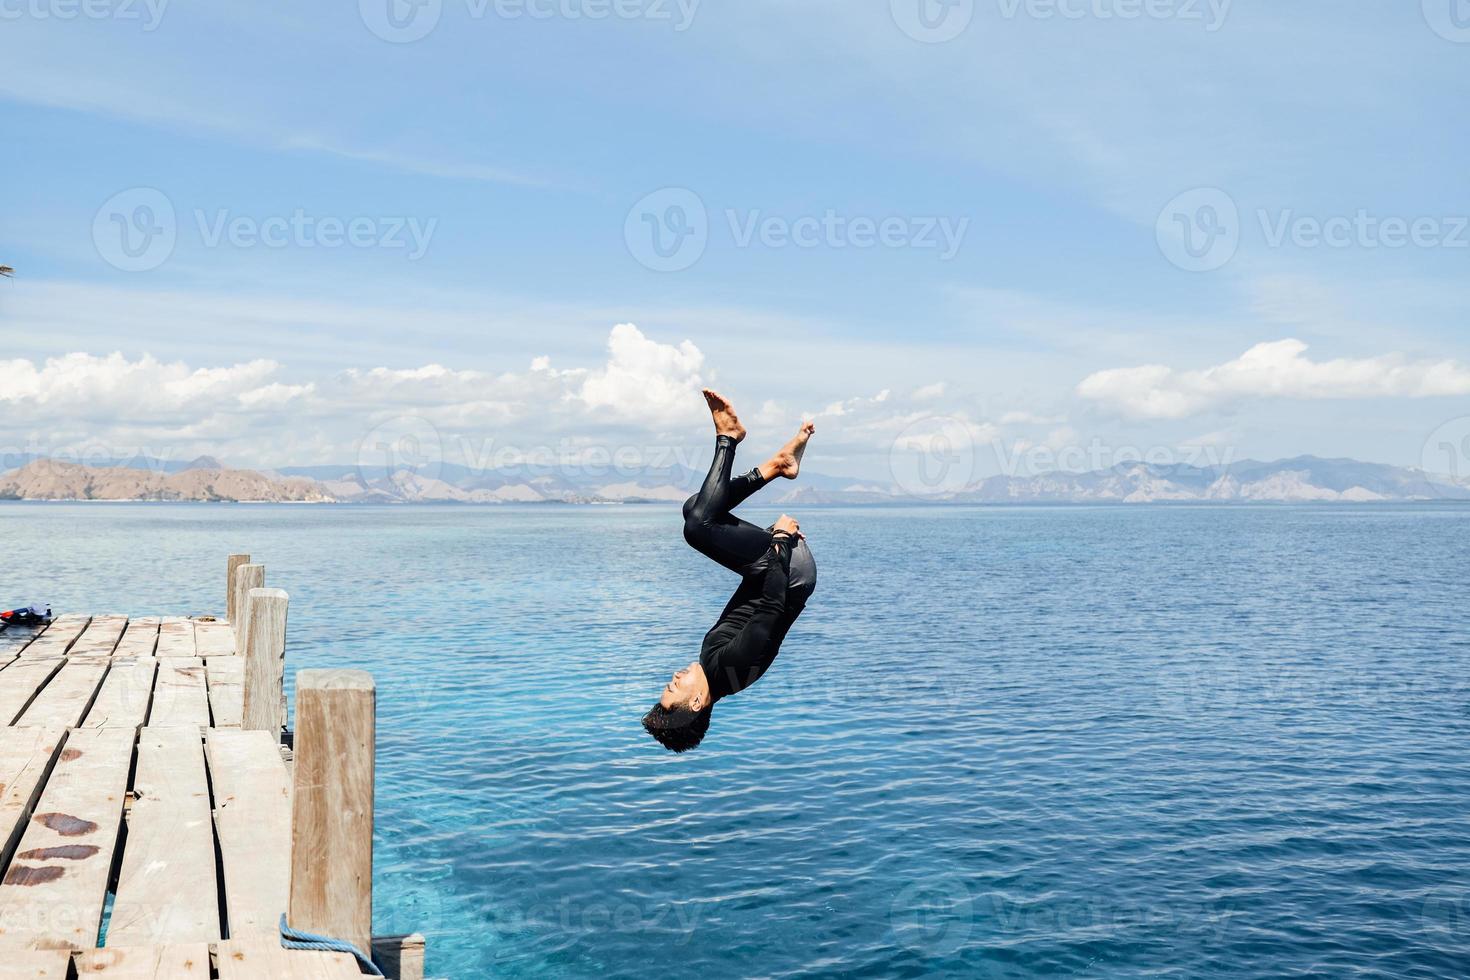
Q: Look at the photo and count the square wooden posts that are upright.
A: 4